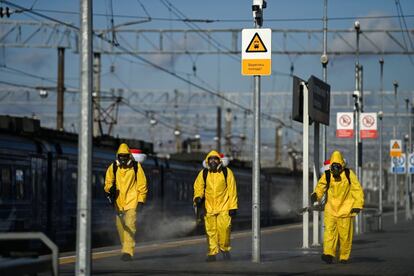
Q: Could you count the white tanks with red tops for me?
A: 3